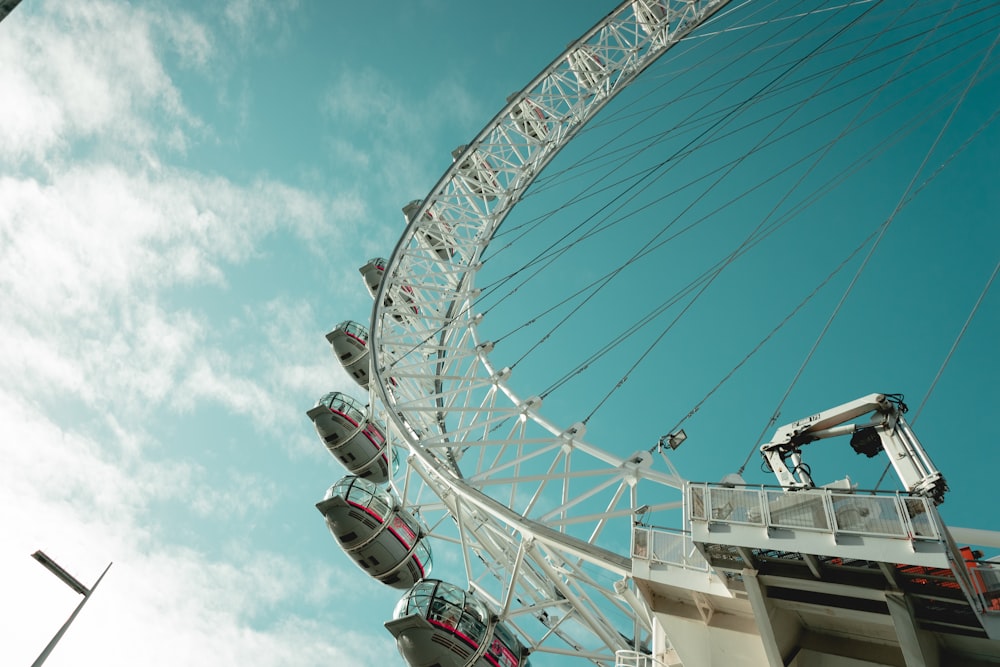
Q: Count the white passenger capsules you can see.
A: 10